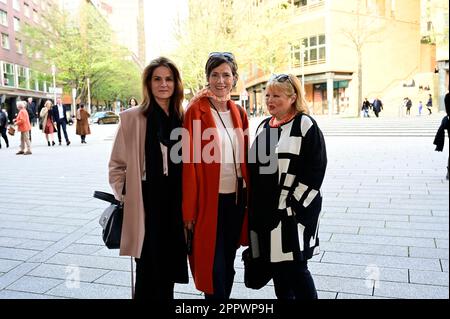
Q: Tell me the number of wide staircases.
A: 1